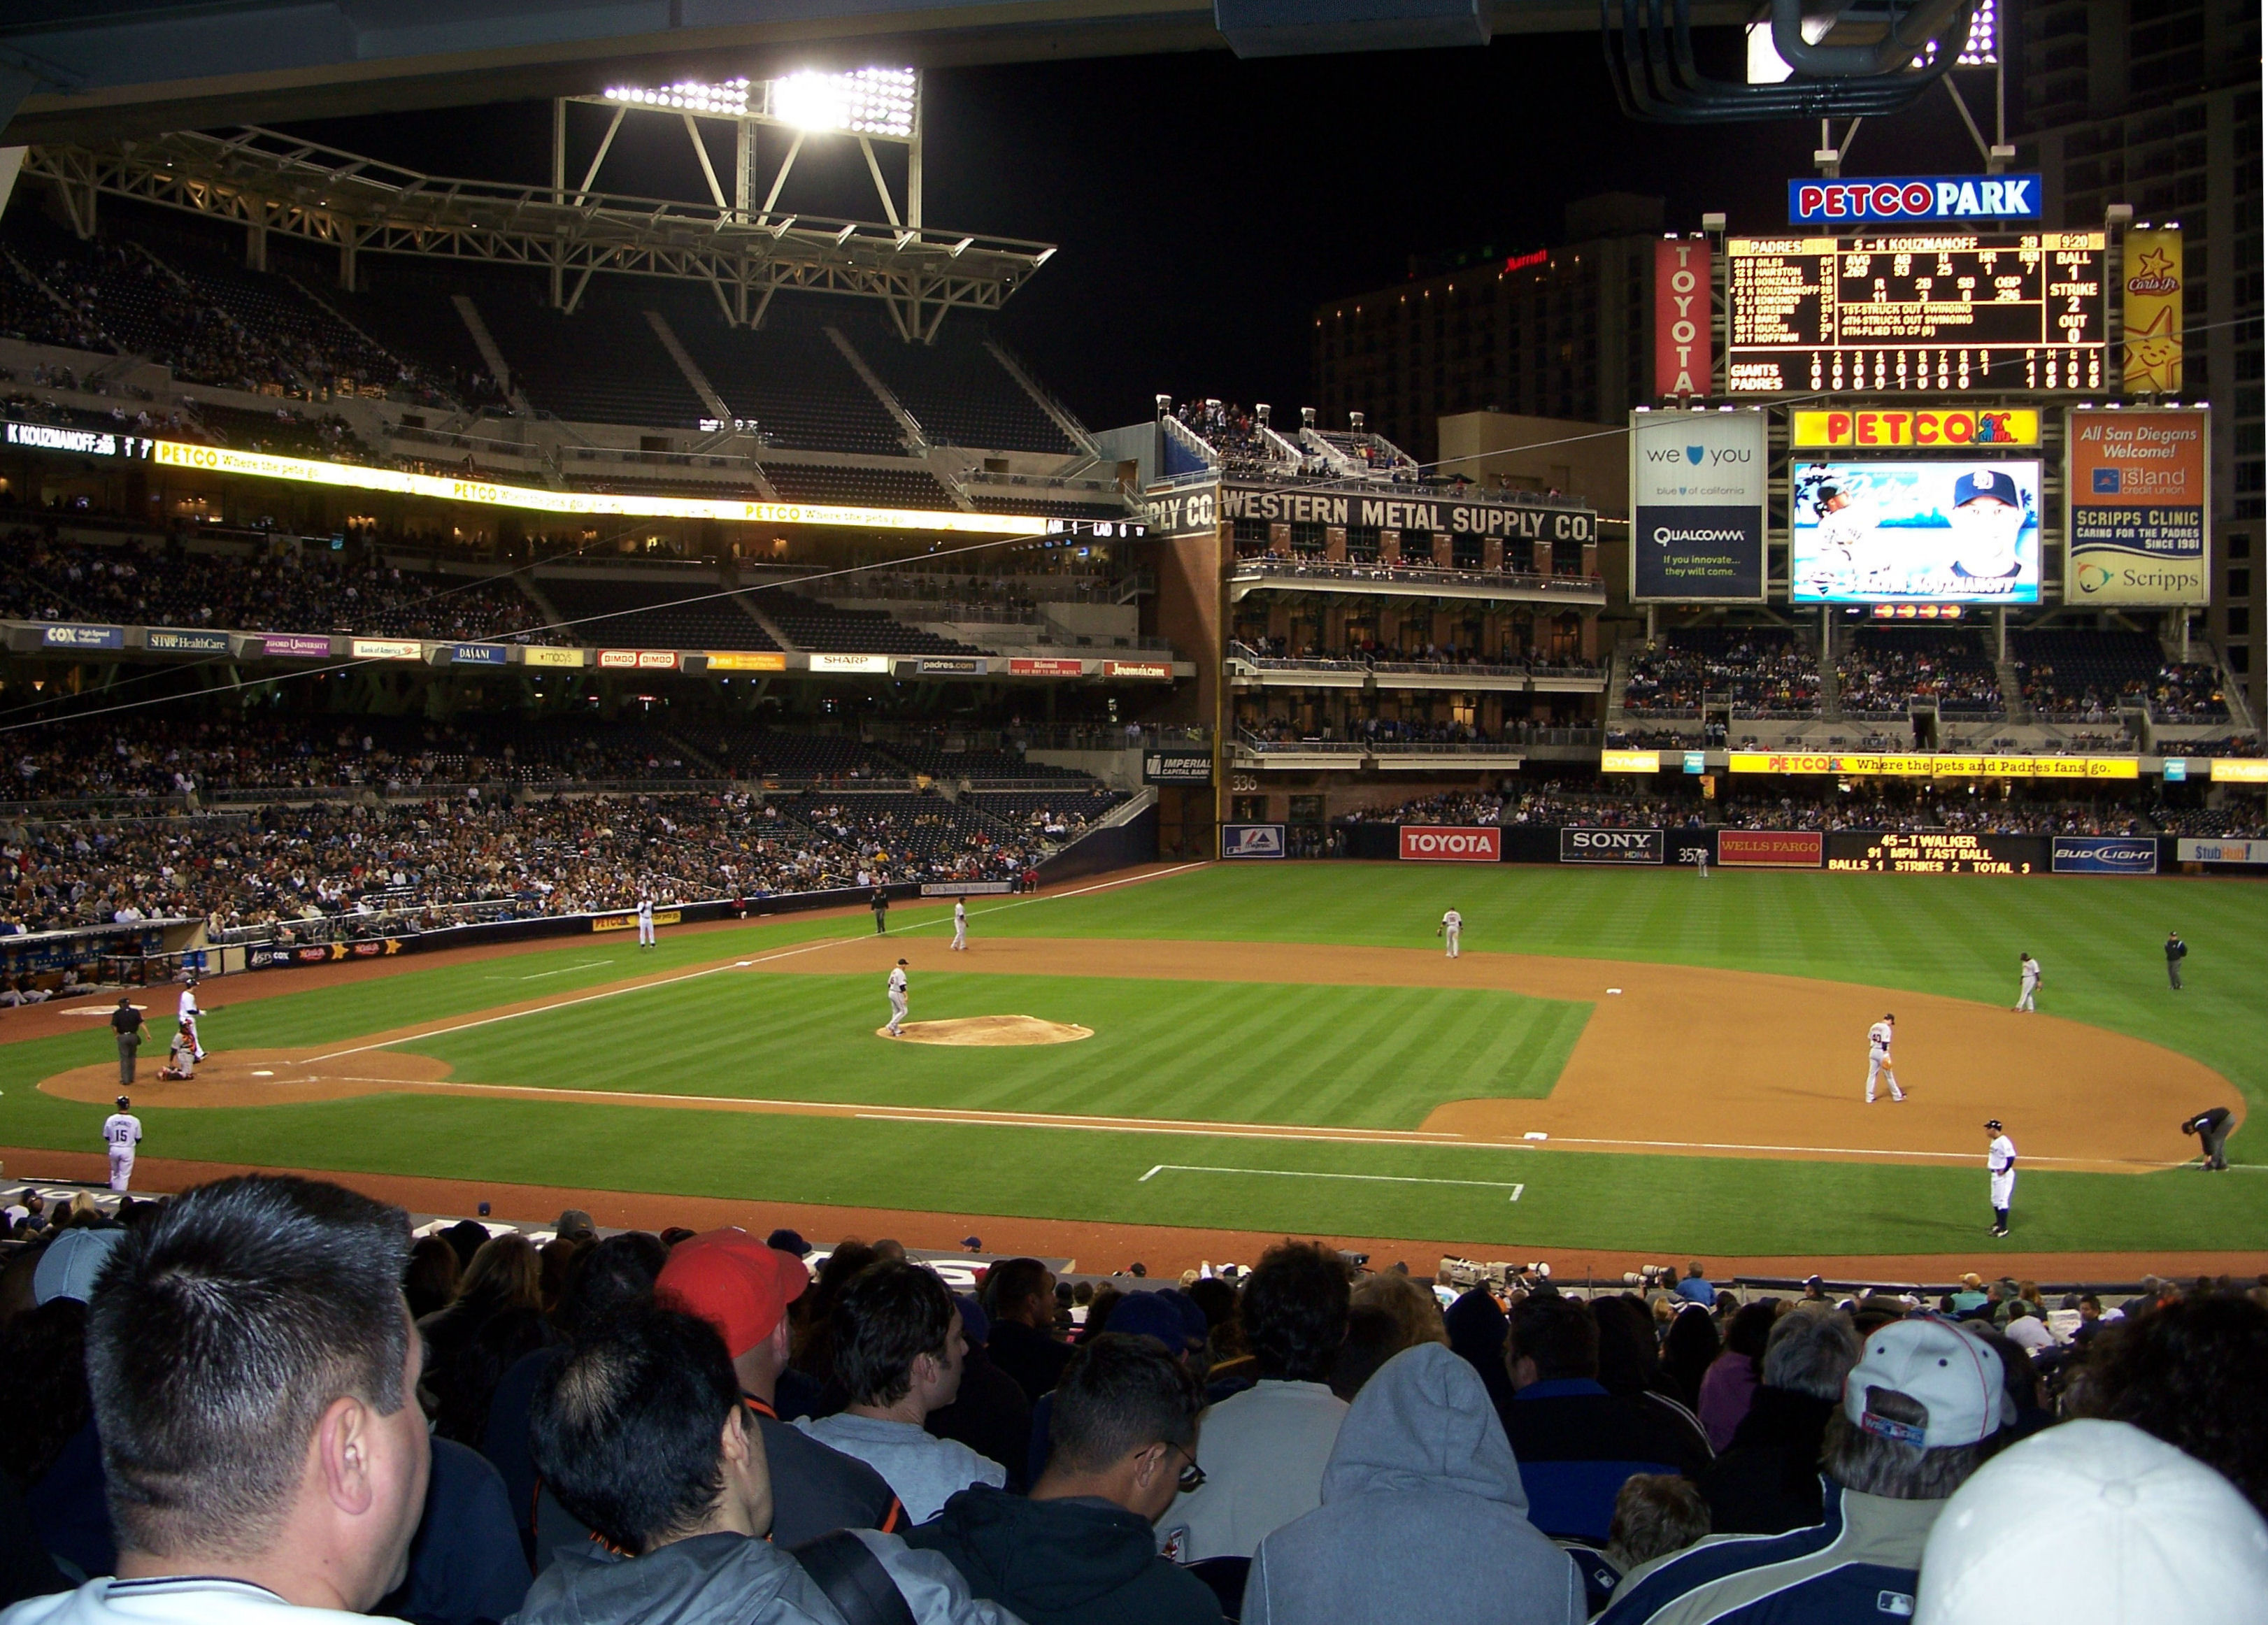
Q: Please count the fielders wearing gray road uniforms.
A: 7